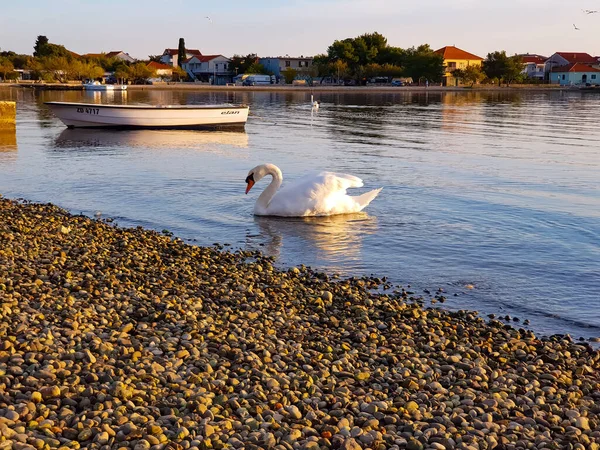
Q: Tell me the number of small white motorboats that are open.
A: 1